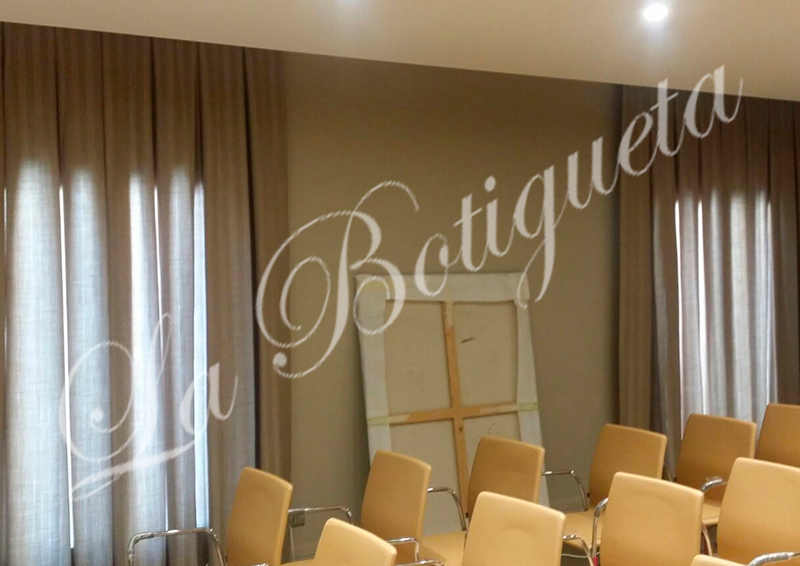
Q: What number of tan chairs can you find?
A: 11